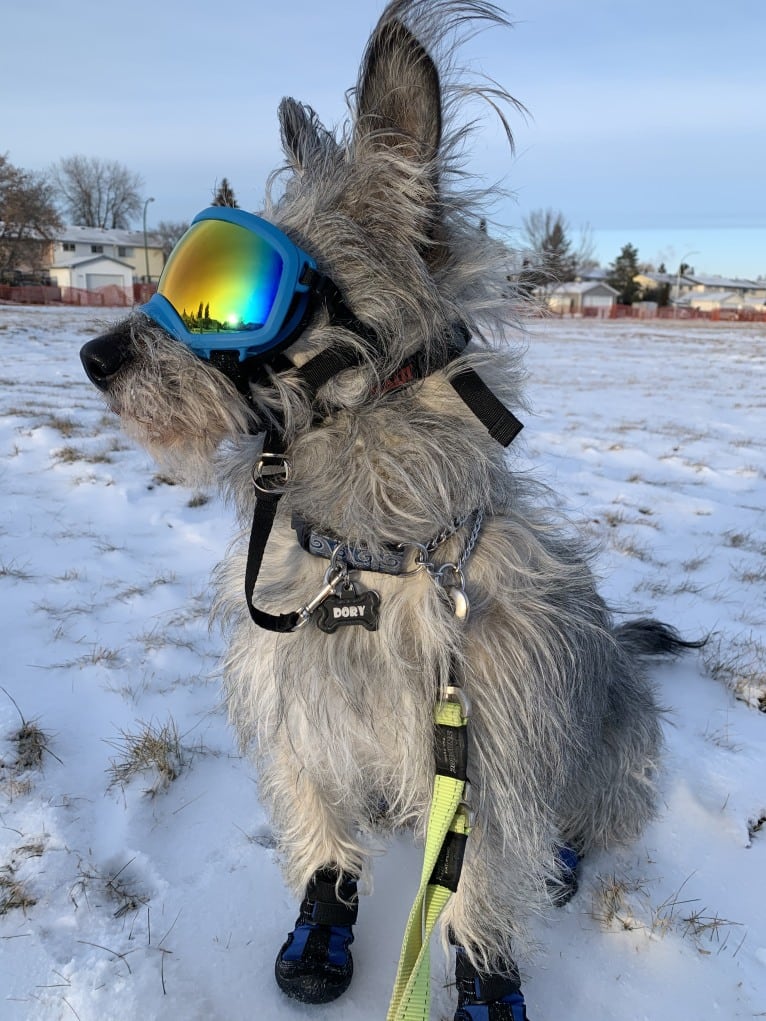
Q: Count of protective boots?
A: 3